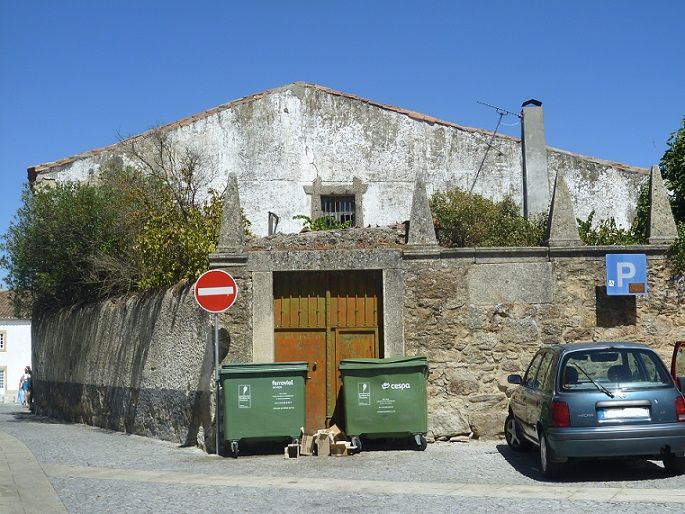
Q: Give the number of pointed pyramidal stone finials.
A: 4